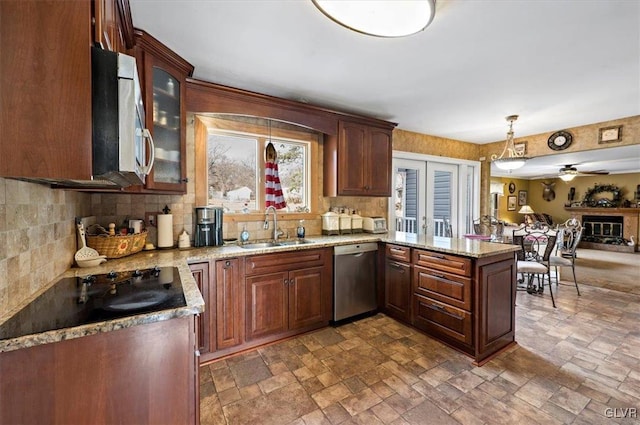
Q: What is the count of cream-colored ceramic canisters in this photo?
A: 3